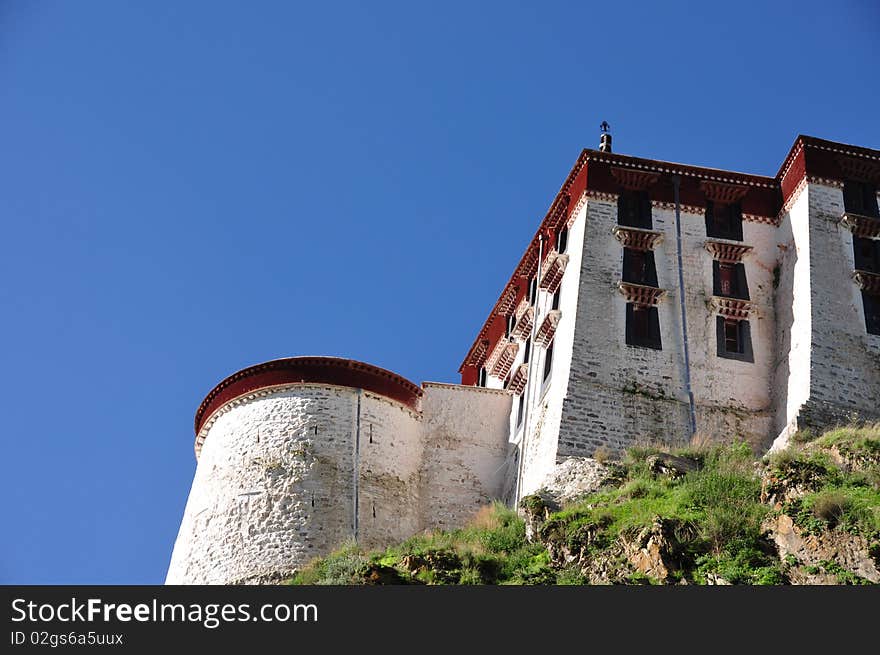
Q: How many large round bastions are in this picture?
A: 1